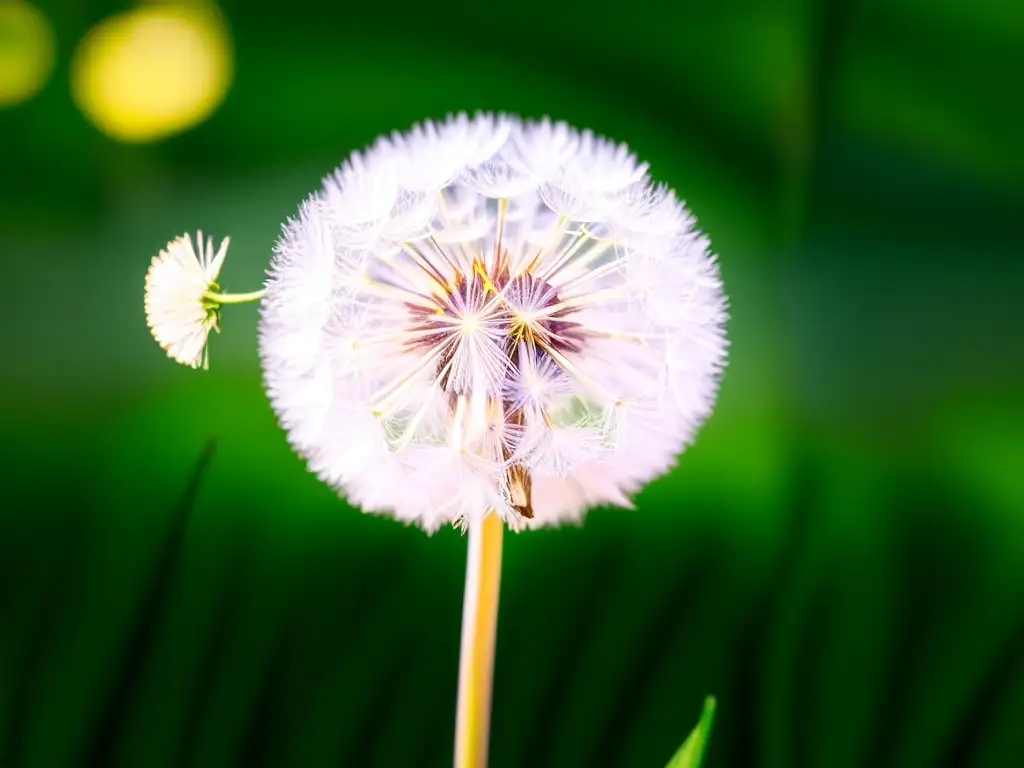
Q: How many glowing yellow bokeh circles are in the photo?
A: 2